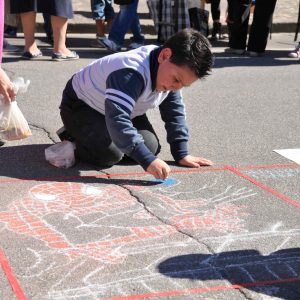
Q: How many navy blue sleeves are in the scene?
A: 2